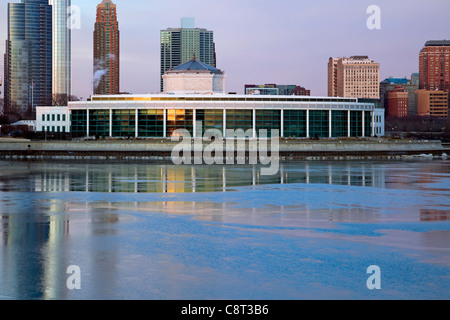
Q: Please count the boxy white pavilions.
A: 2